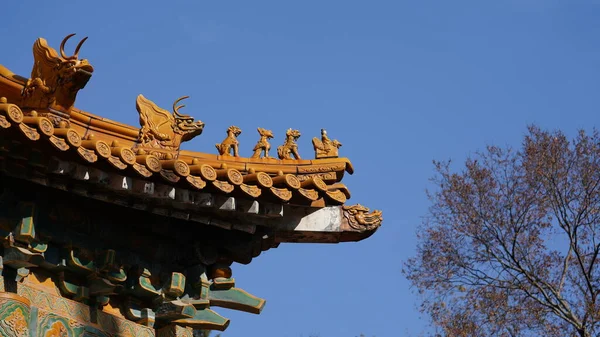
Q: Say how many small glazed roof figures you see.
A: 4